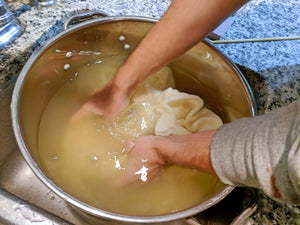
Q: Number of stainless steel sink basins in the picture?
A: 1